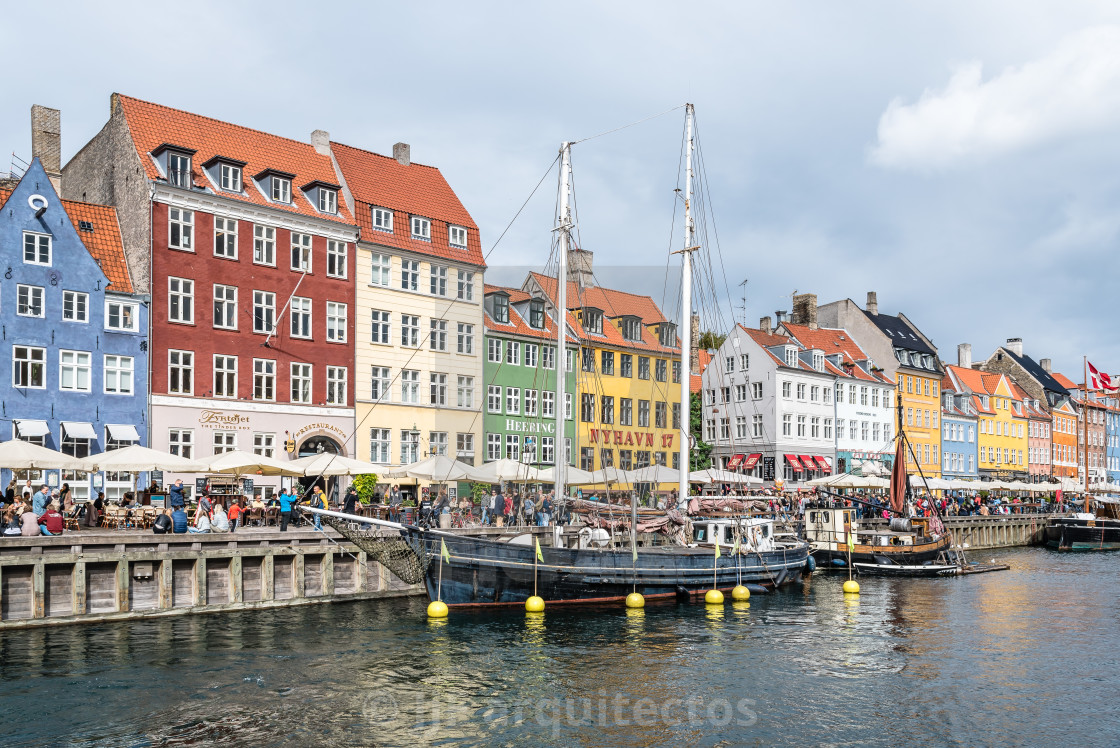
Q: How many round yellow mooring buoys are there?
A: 6